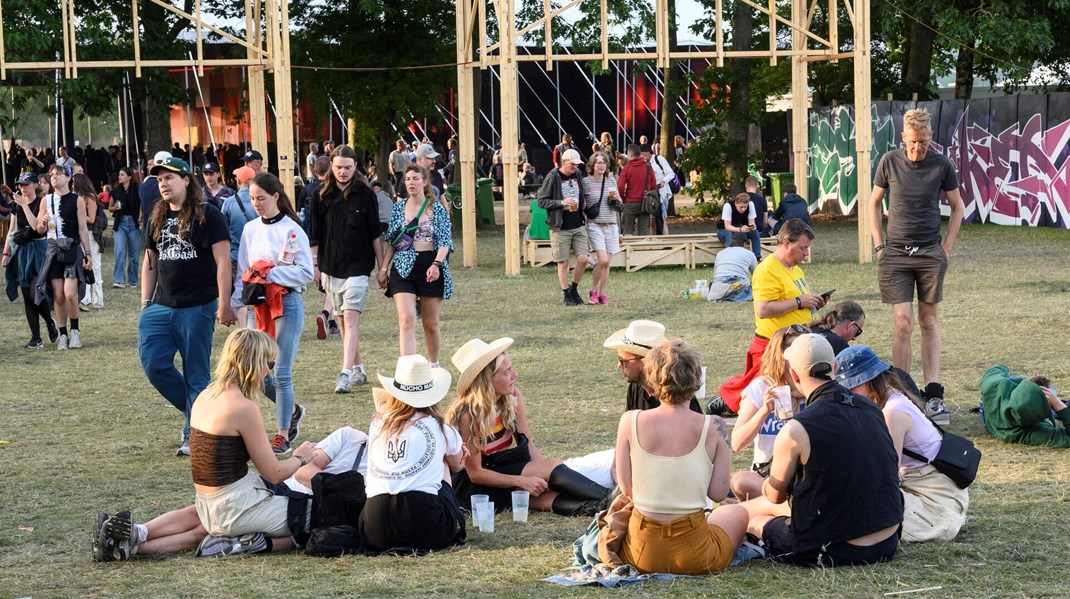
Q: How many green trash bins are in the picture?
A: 3